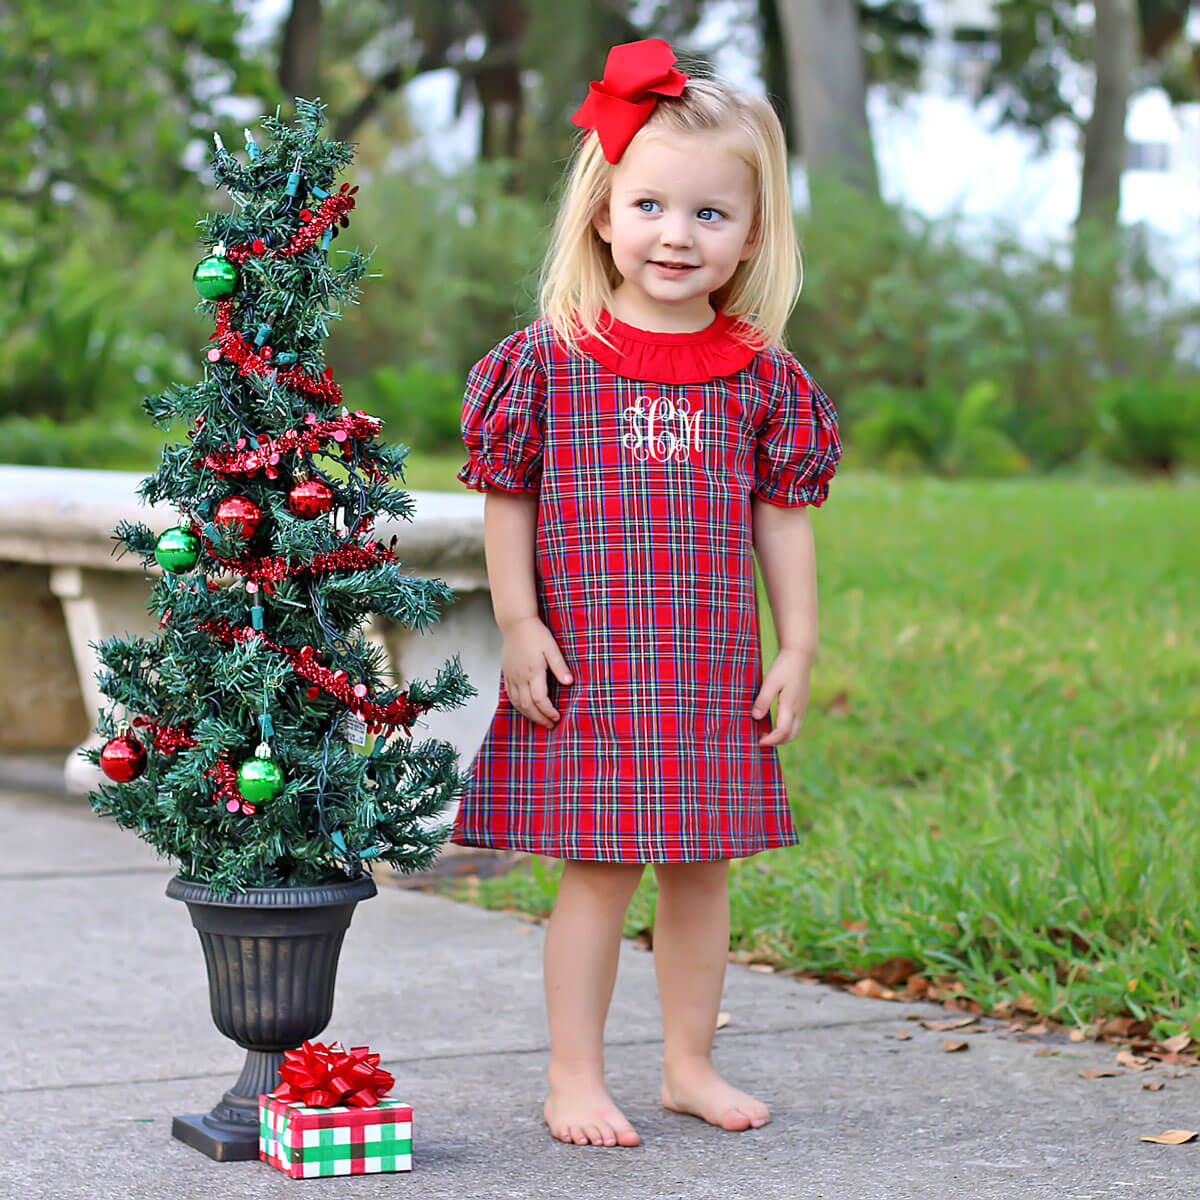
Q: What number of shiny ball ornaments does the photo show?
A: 6